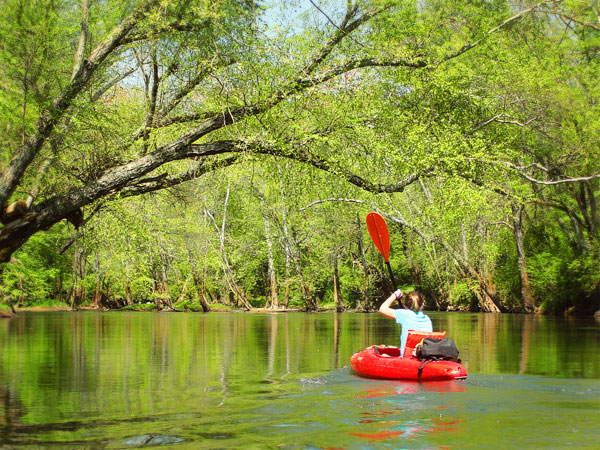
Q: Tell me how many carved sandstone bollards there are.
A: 0